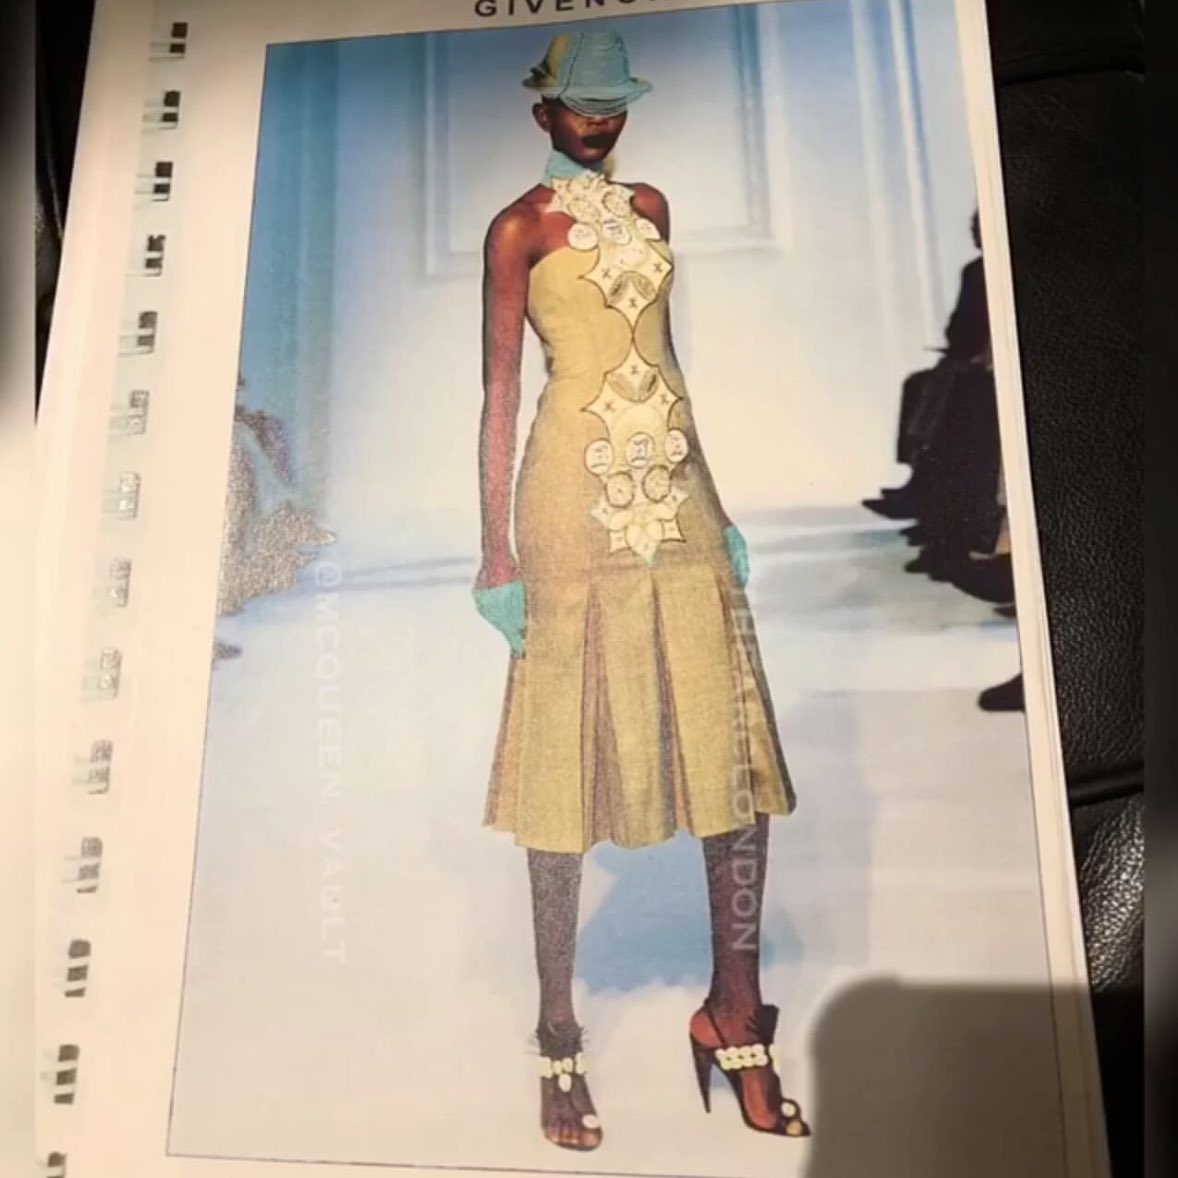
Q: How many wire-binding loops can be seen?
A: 14